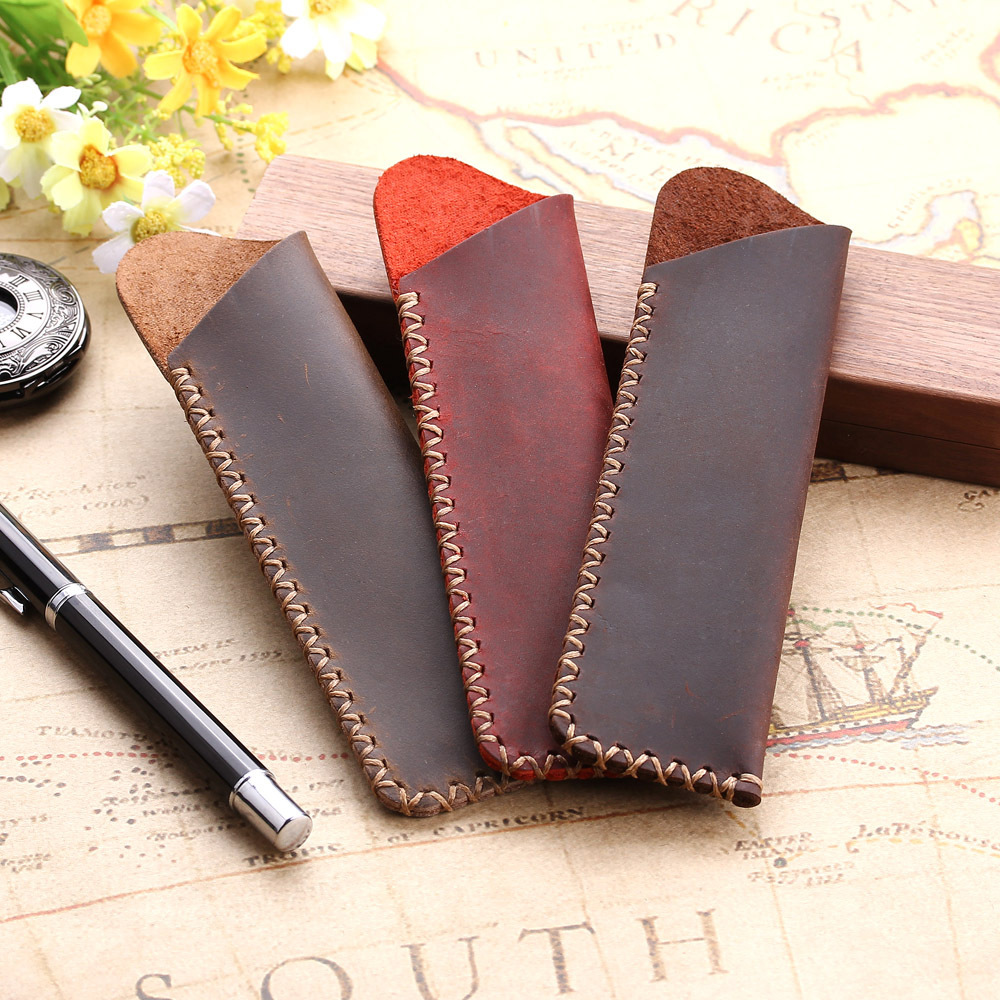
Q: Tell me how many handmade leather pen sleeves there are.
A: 3